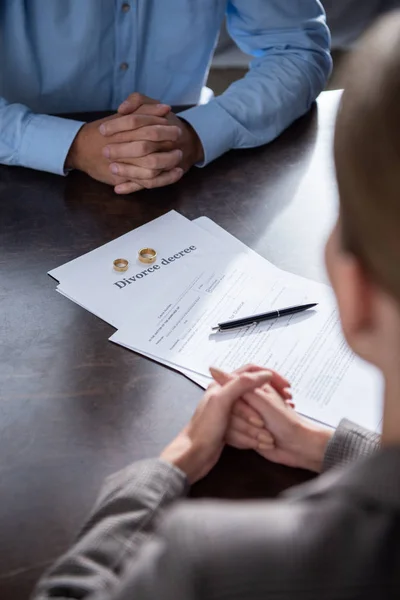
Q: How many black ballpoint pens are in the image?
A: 1